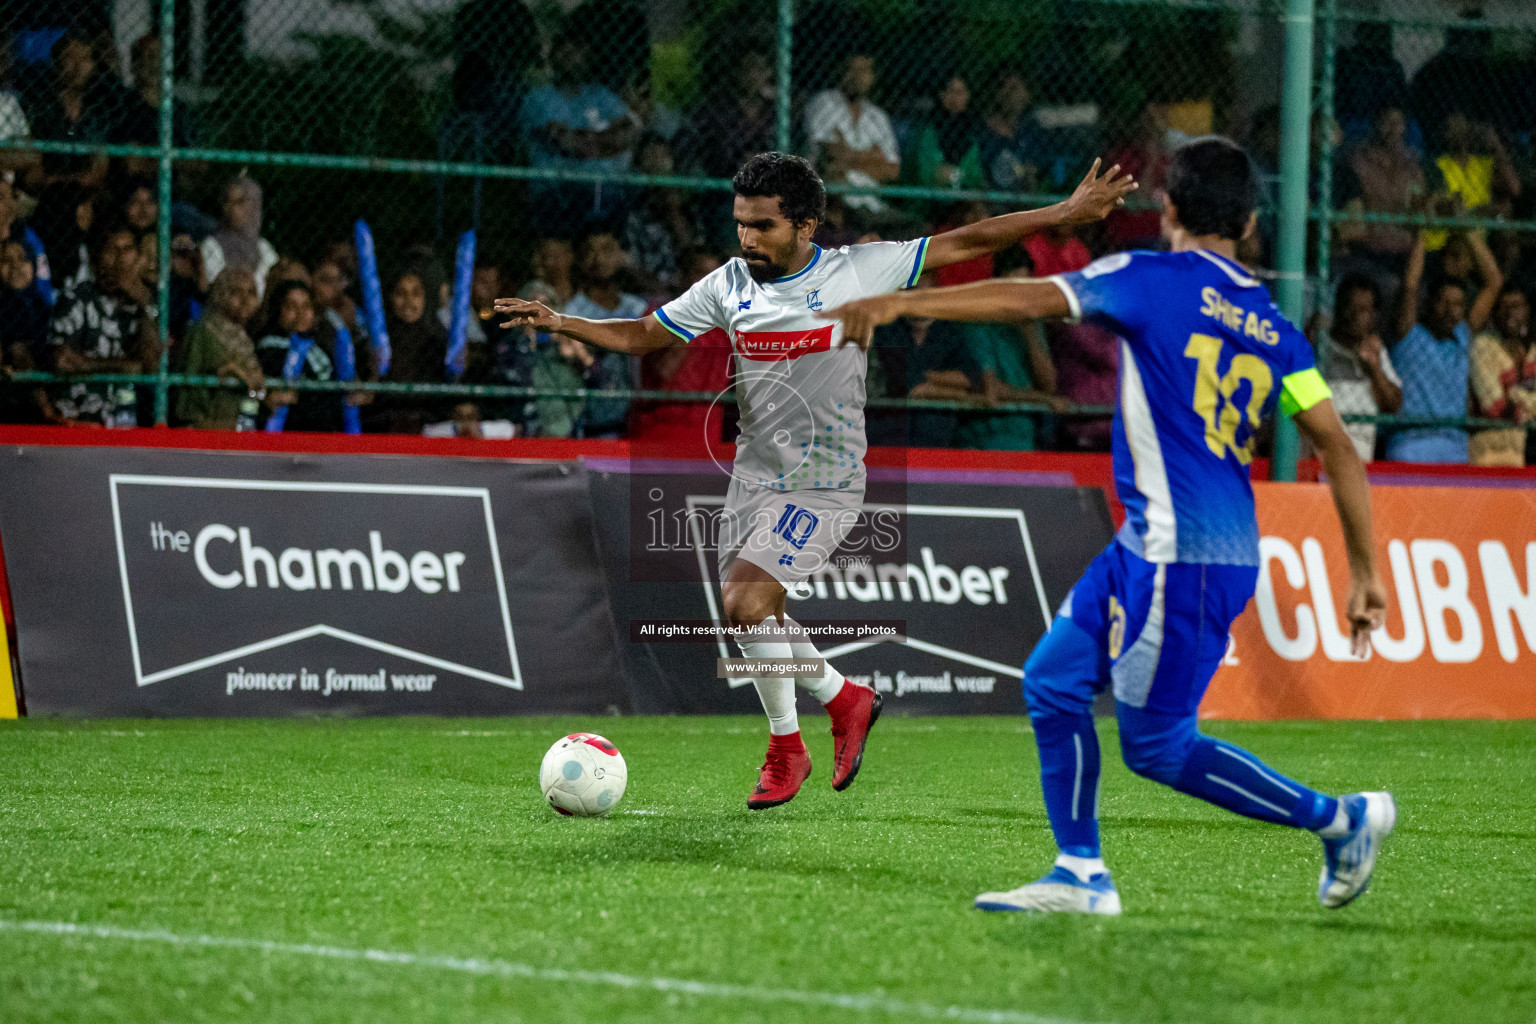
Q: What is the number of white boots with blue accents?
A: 2